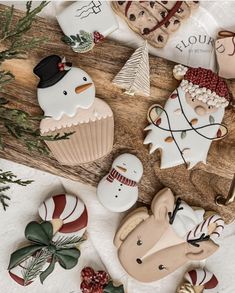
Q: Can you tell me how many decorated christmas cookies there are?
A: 11